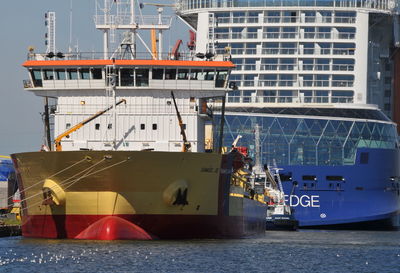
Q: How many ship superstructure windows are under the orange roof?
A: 15